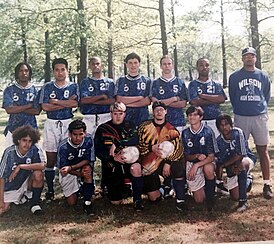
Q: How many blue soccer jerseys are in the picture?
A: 10